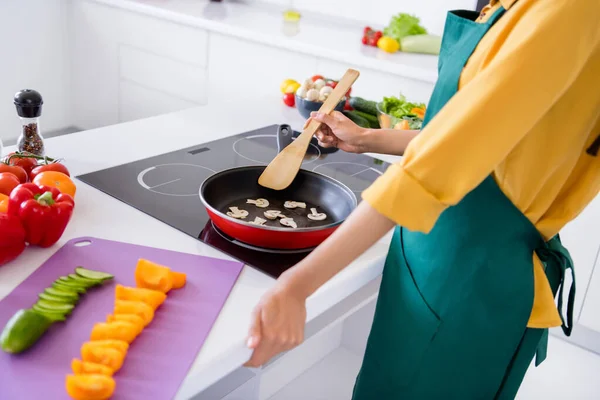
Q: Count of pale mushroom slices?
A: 7